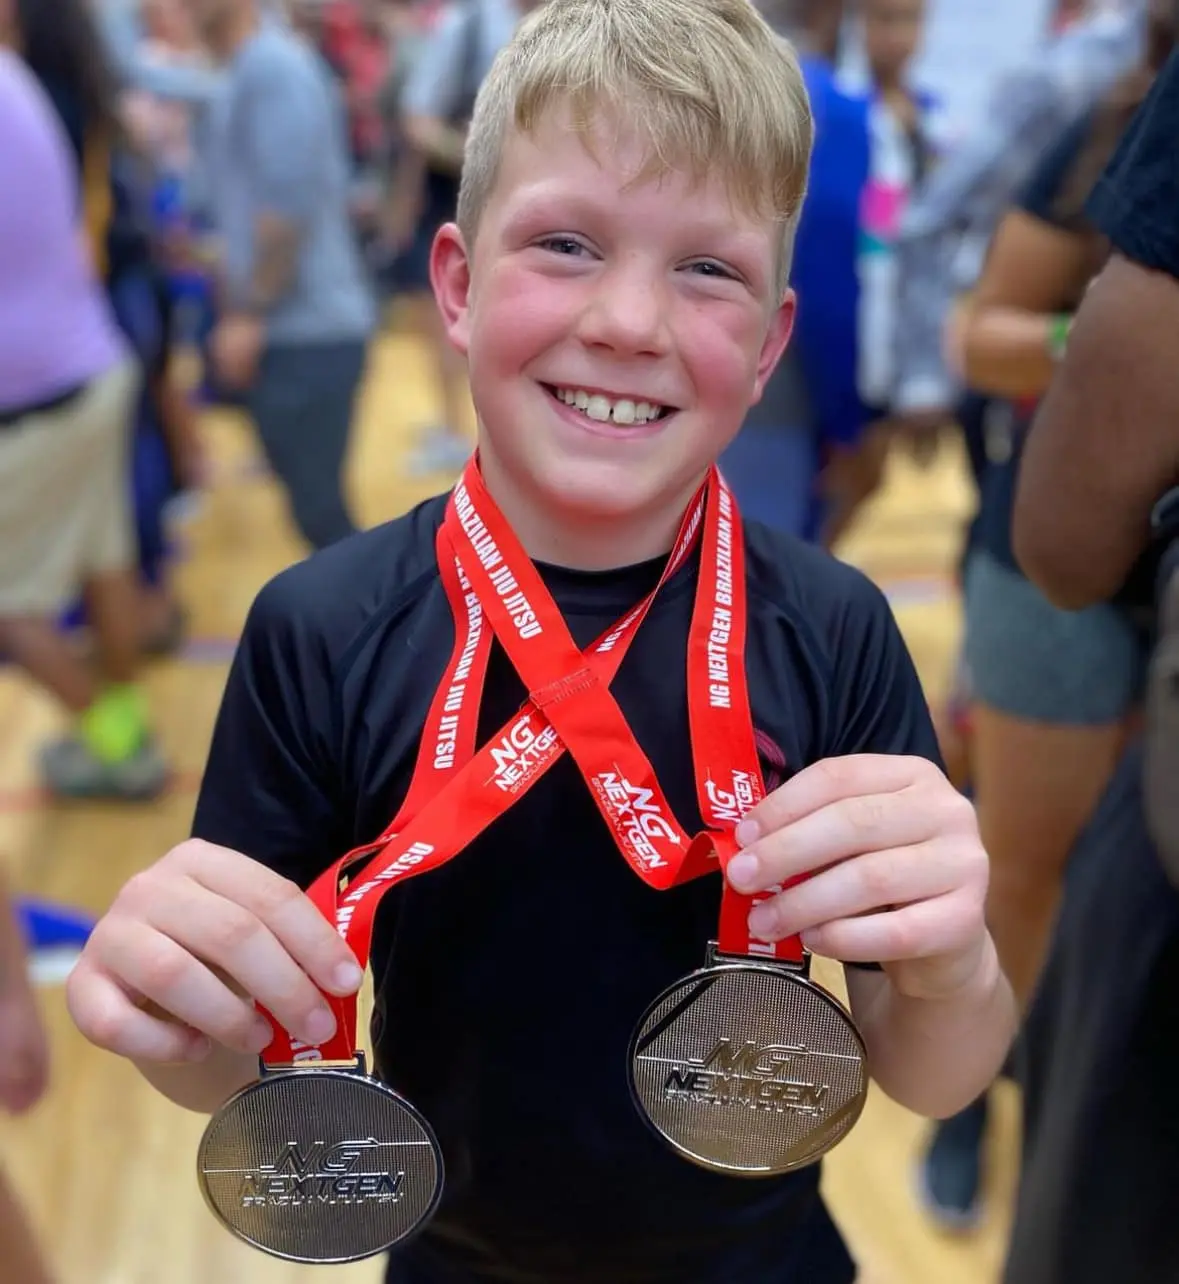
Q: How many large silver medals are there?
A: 2